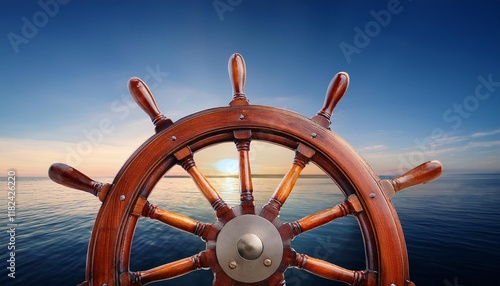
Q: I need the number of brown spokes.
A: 7